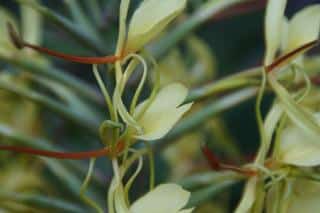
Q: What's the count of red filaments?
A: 4